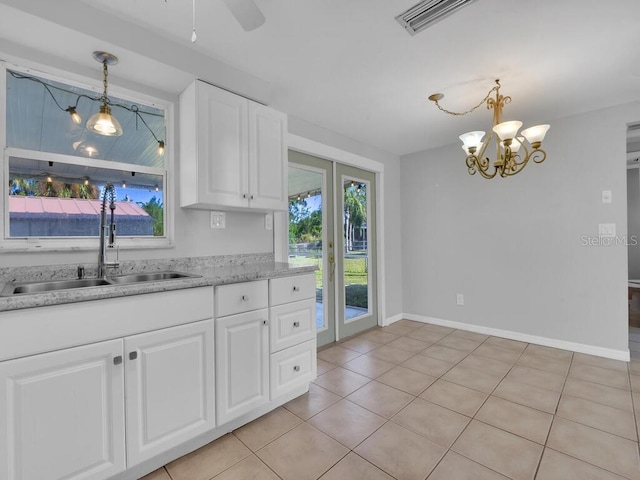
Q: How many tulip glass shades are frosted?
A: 5